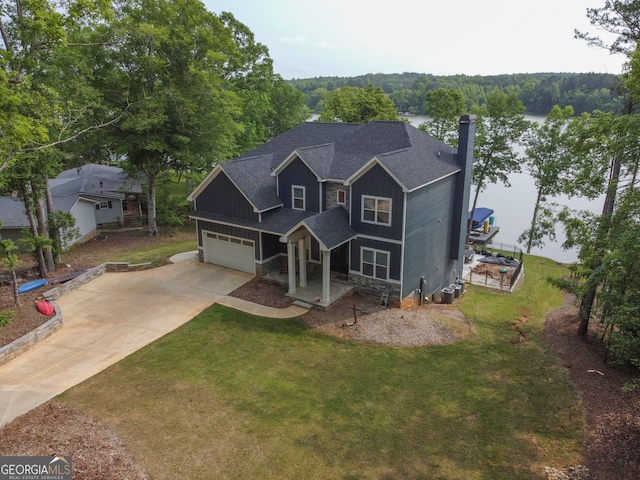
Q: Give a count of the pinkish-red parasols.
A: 0